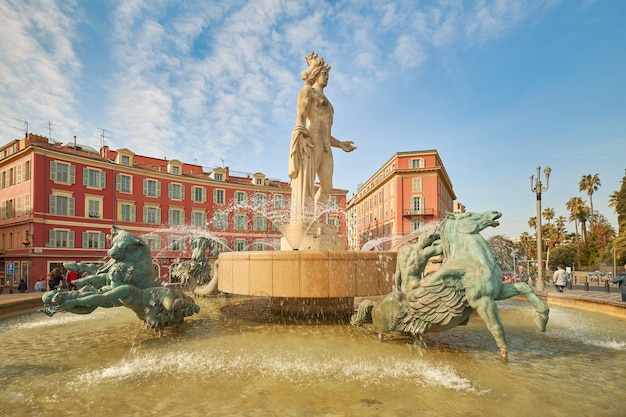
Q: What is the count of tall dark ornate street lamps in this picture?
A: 1